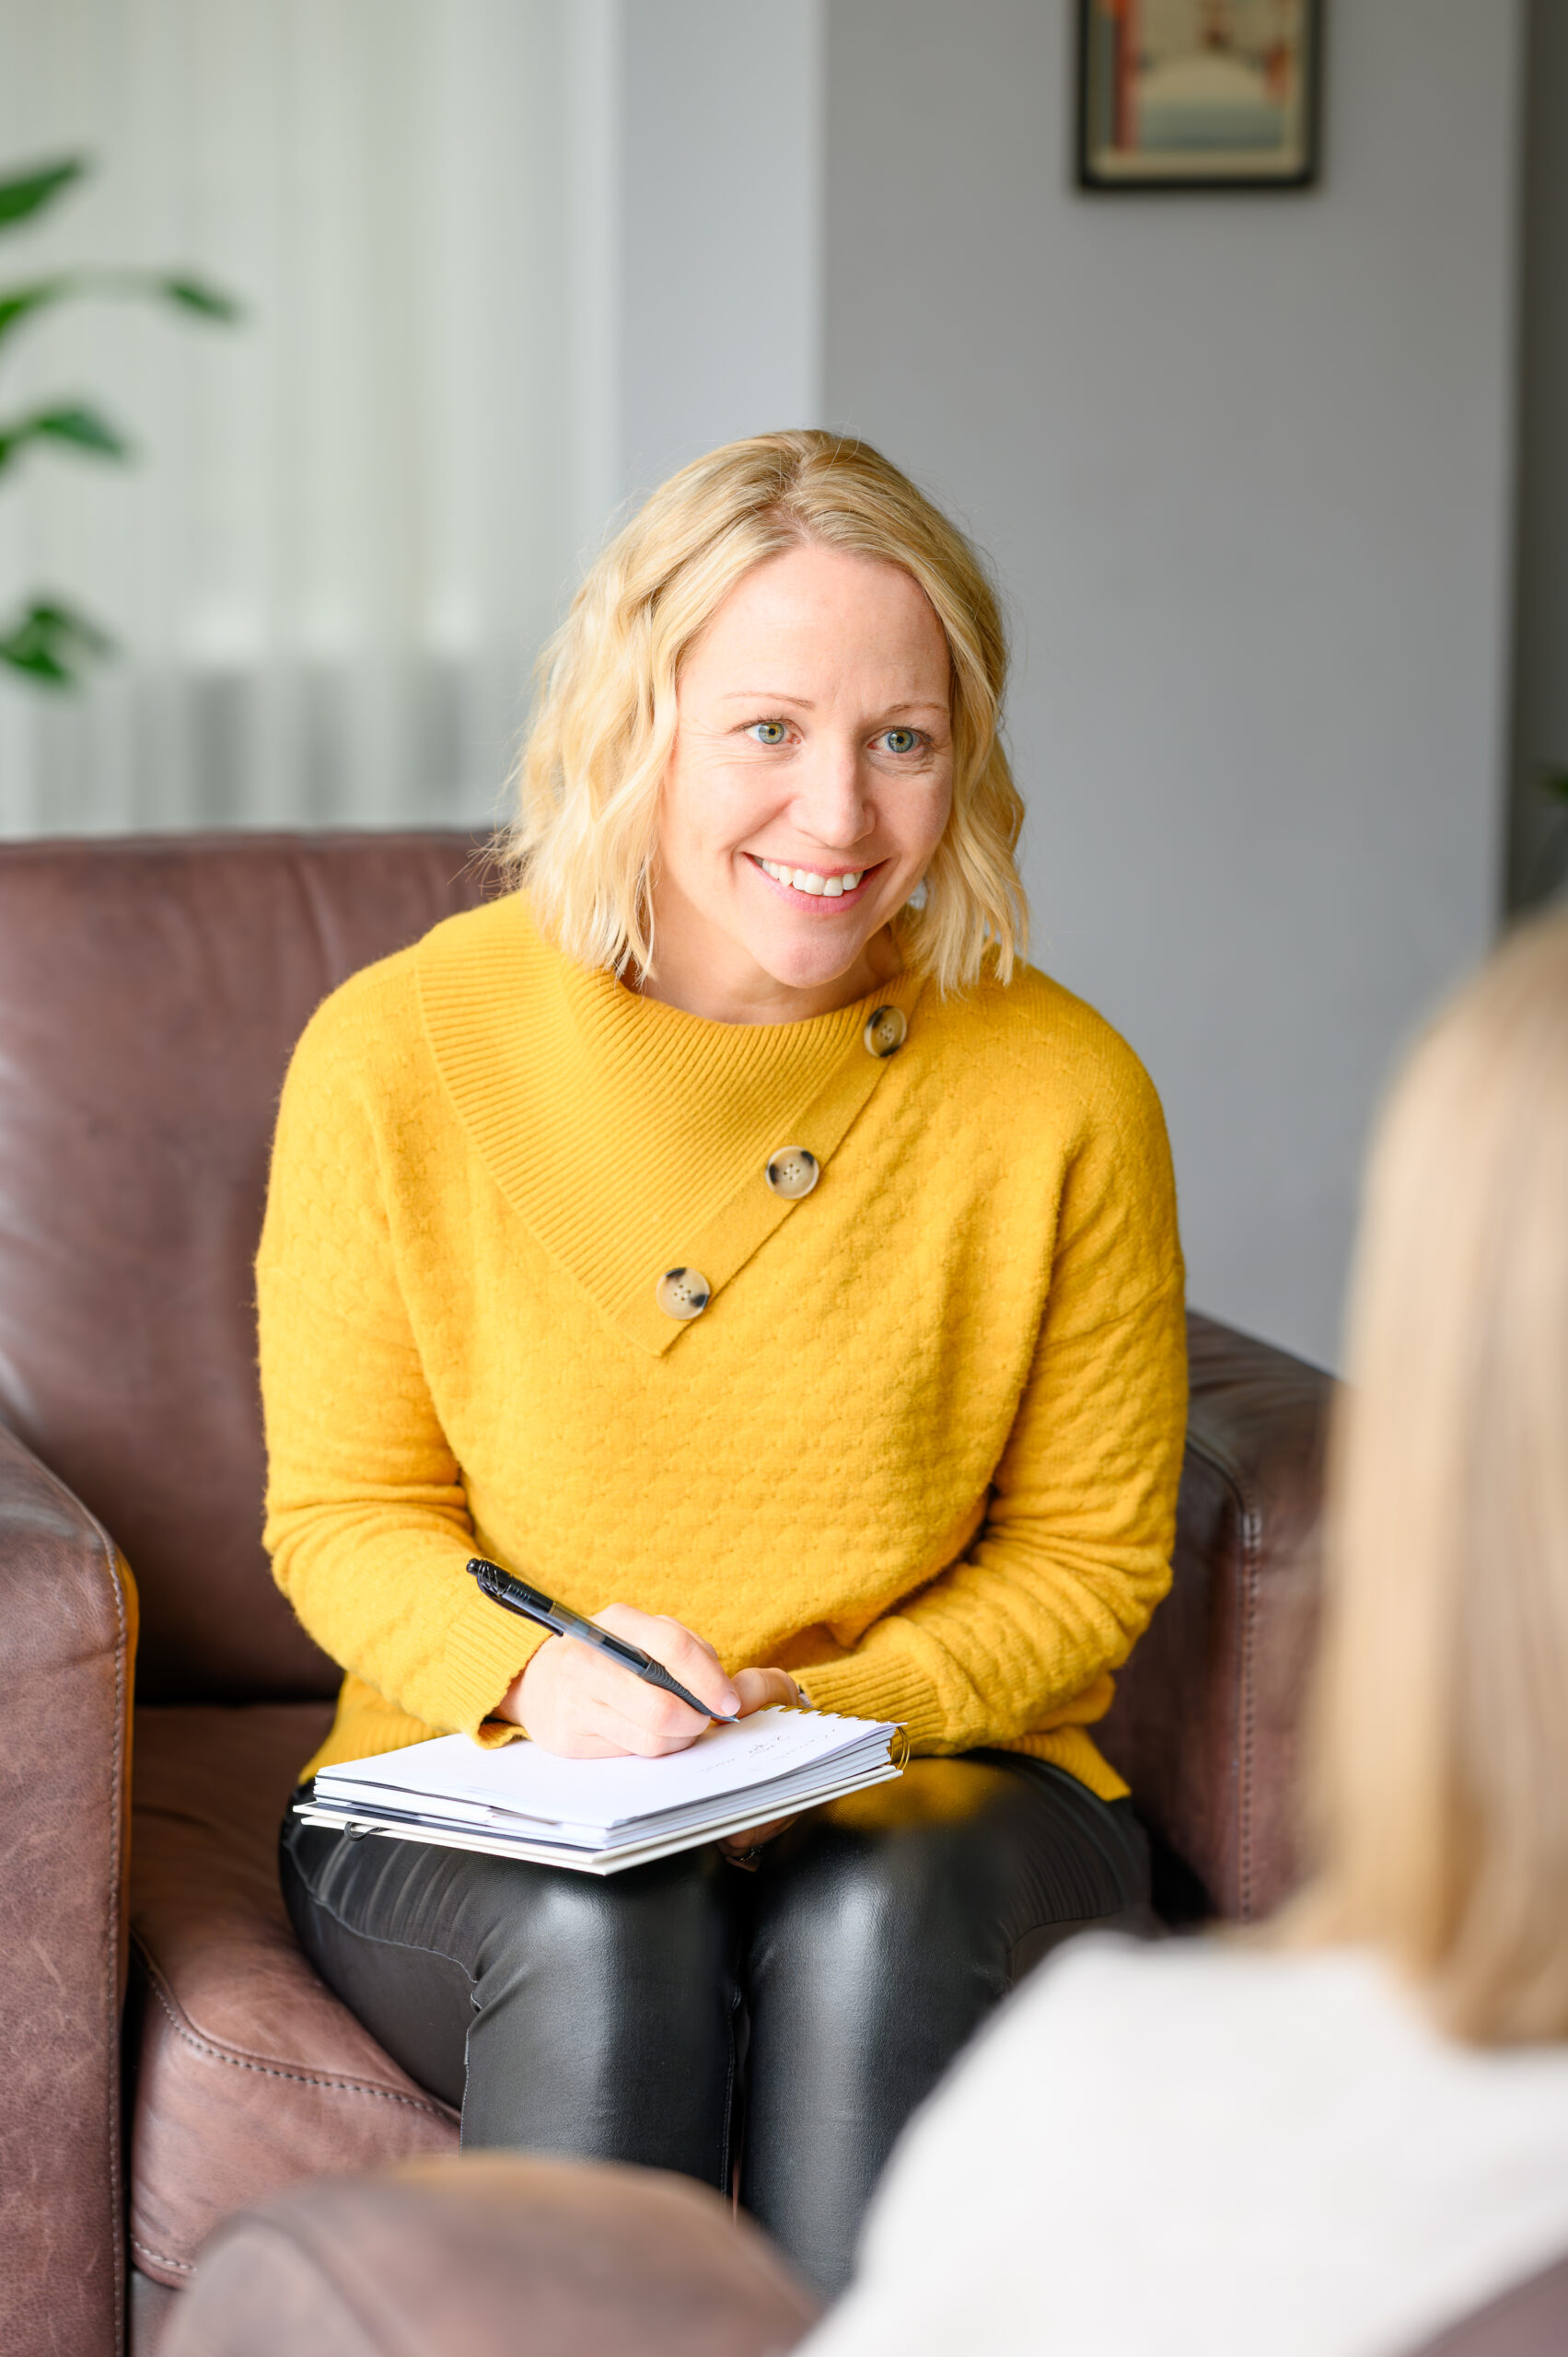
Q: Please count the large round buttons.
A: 3